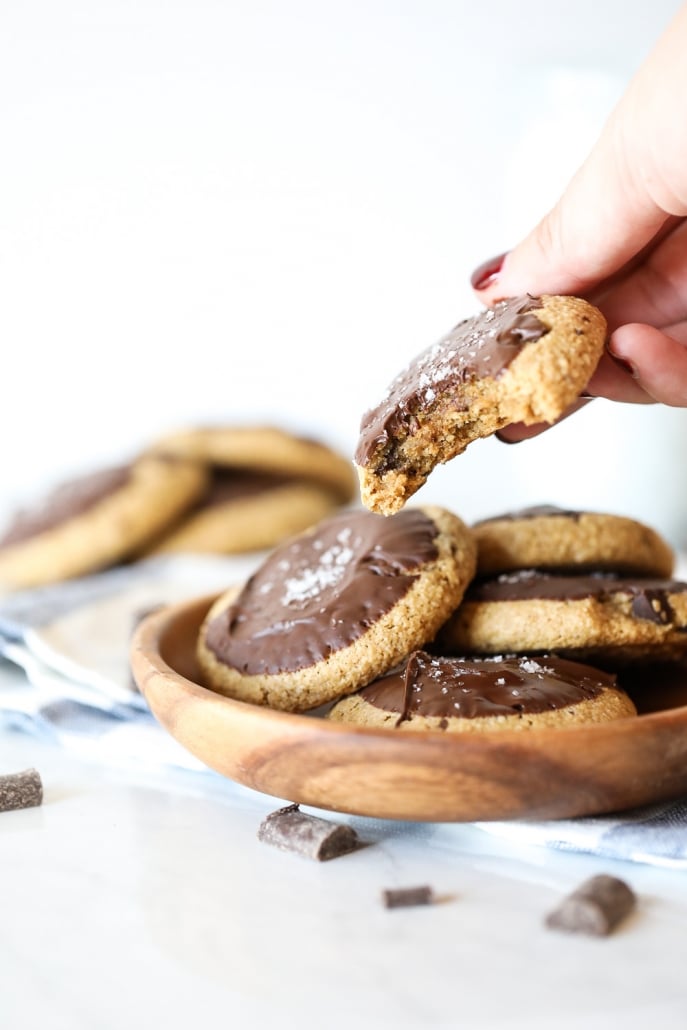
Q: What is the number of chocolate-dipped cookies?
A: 8